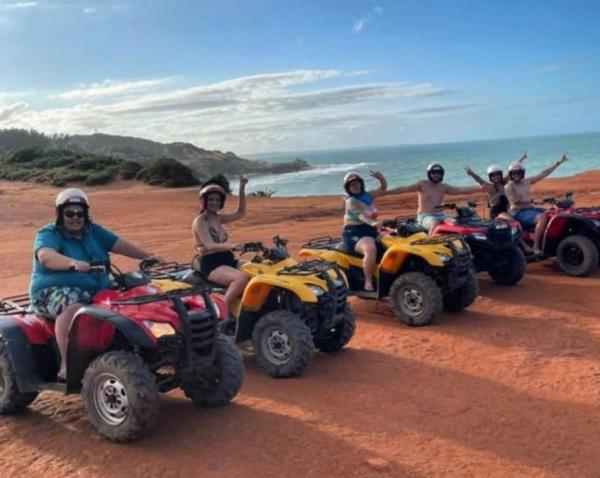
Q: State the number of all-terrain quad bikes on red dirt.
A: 5